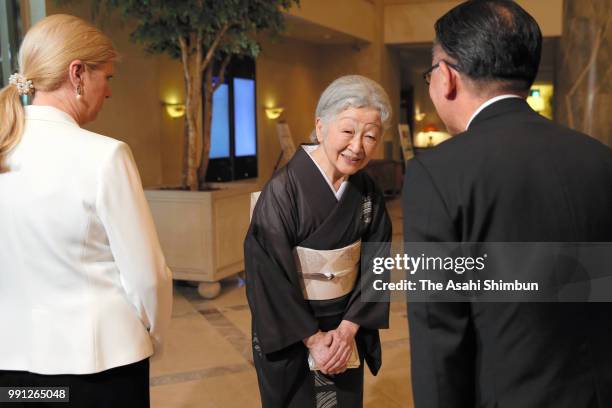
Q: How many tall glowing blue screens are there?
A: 2